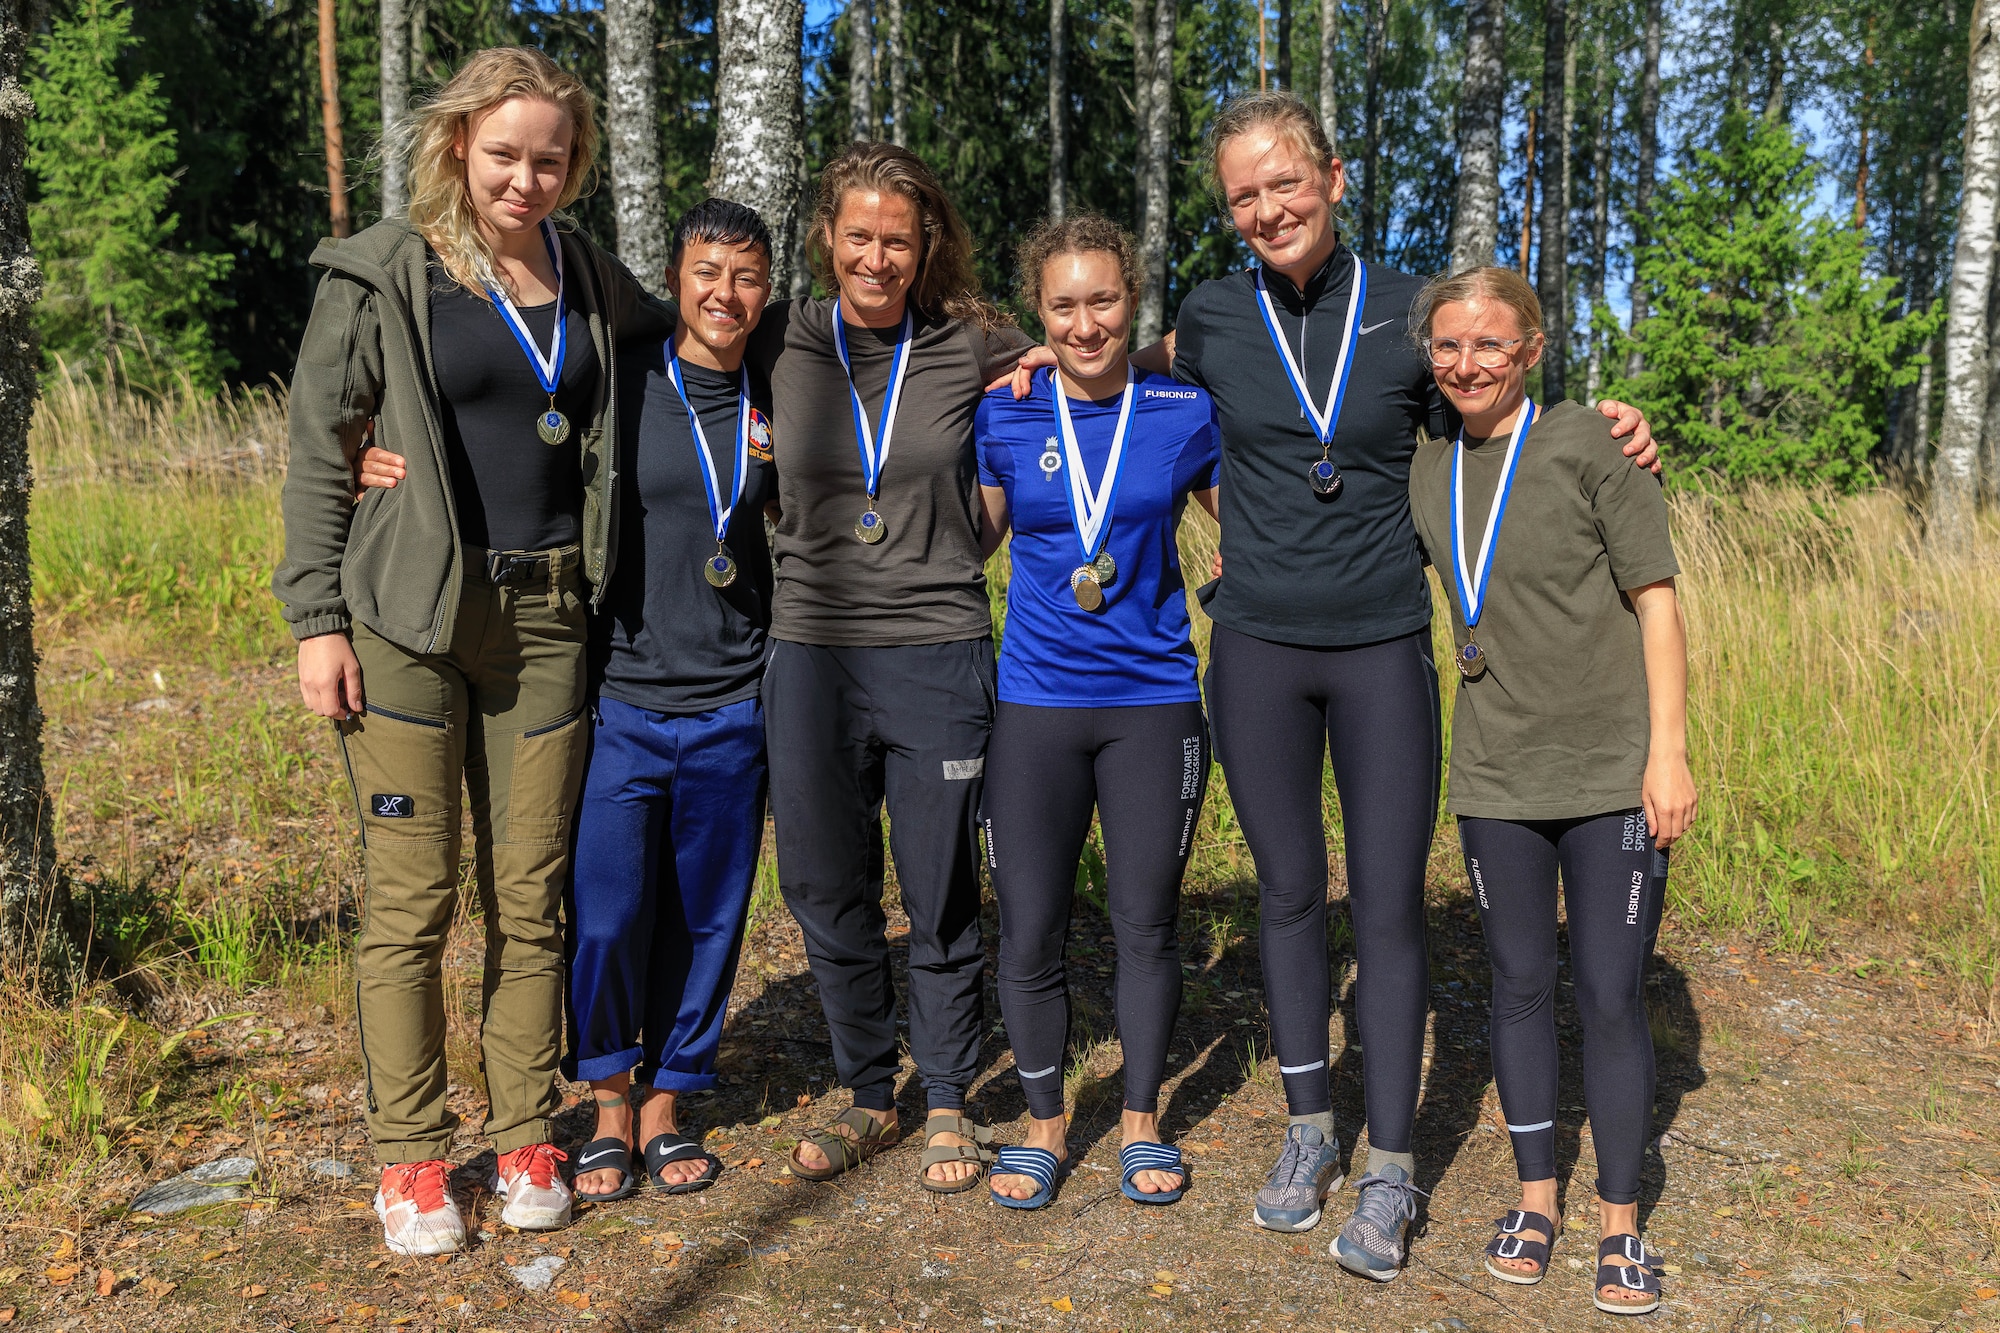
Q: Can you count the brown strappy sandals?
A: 2